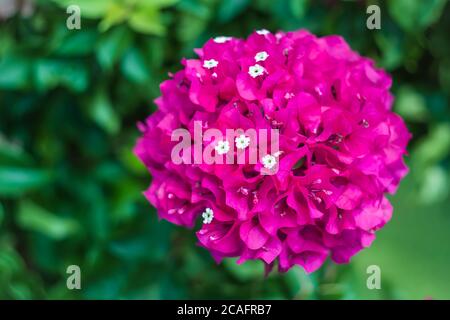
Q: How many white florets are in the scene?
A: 9